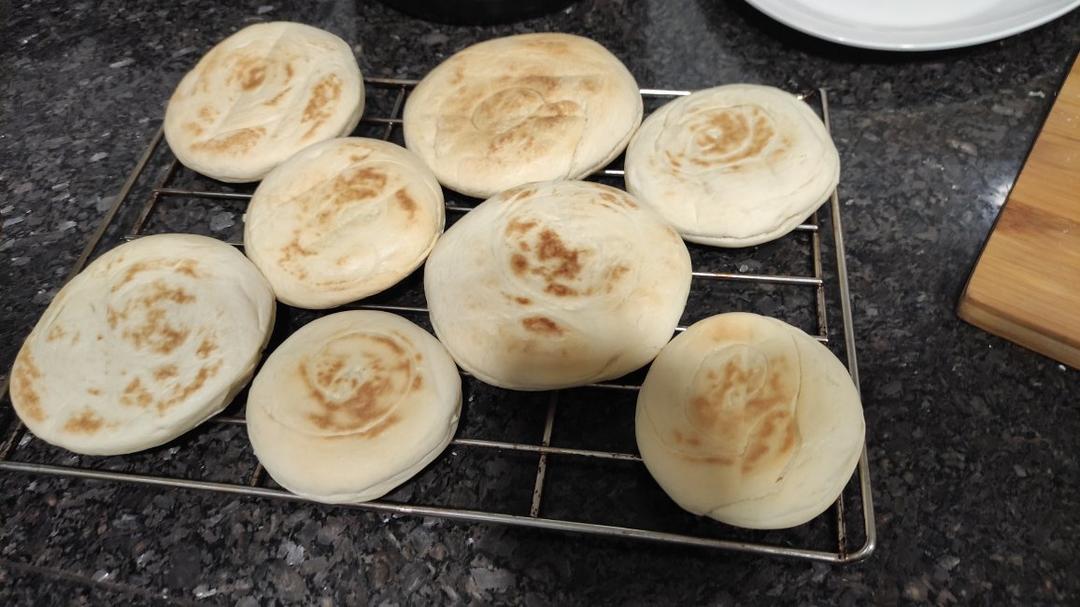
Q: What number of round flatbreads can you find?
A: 8